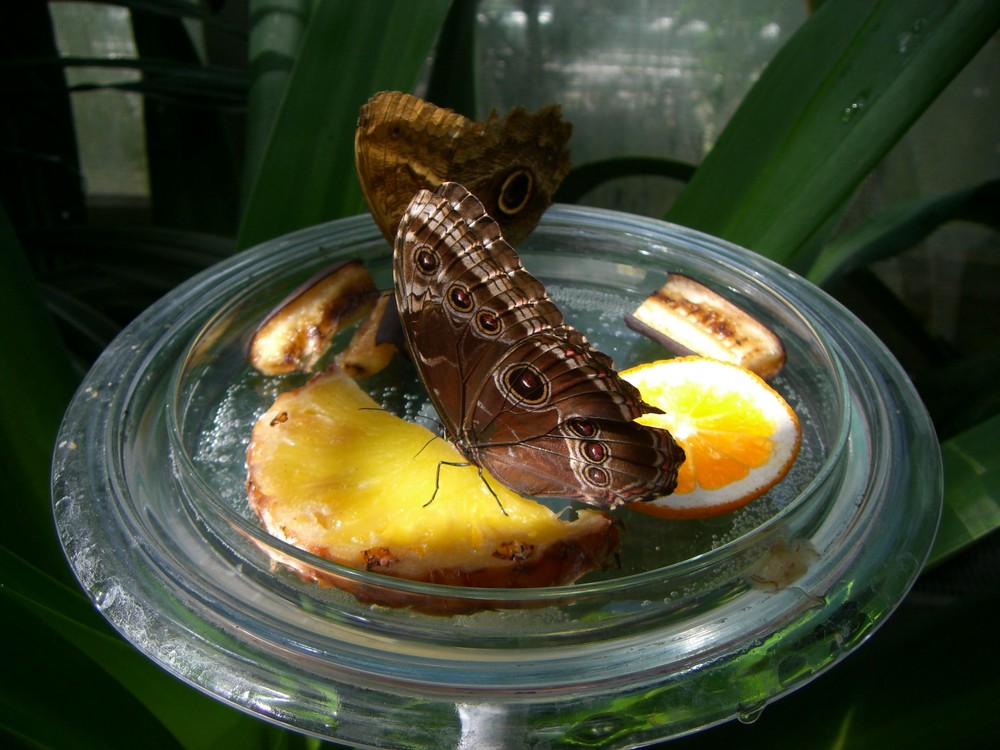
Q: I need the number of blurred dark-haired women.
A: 0